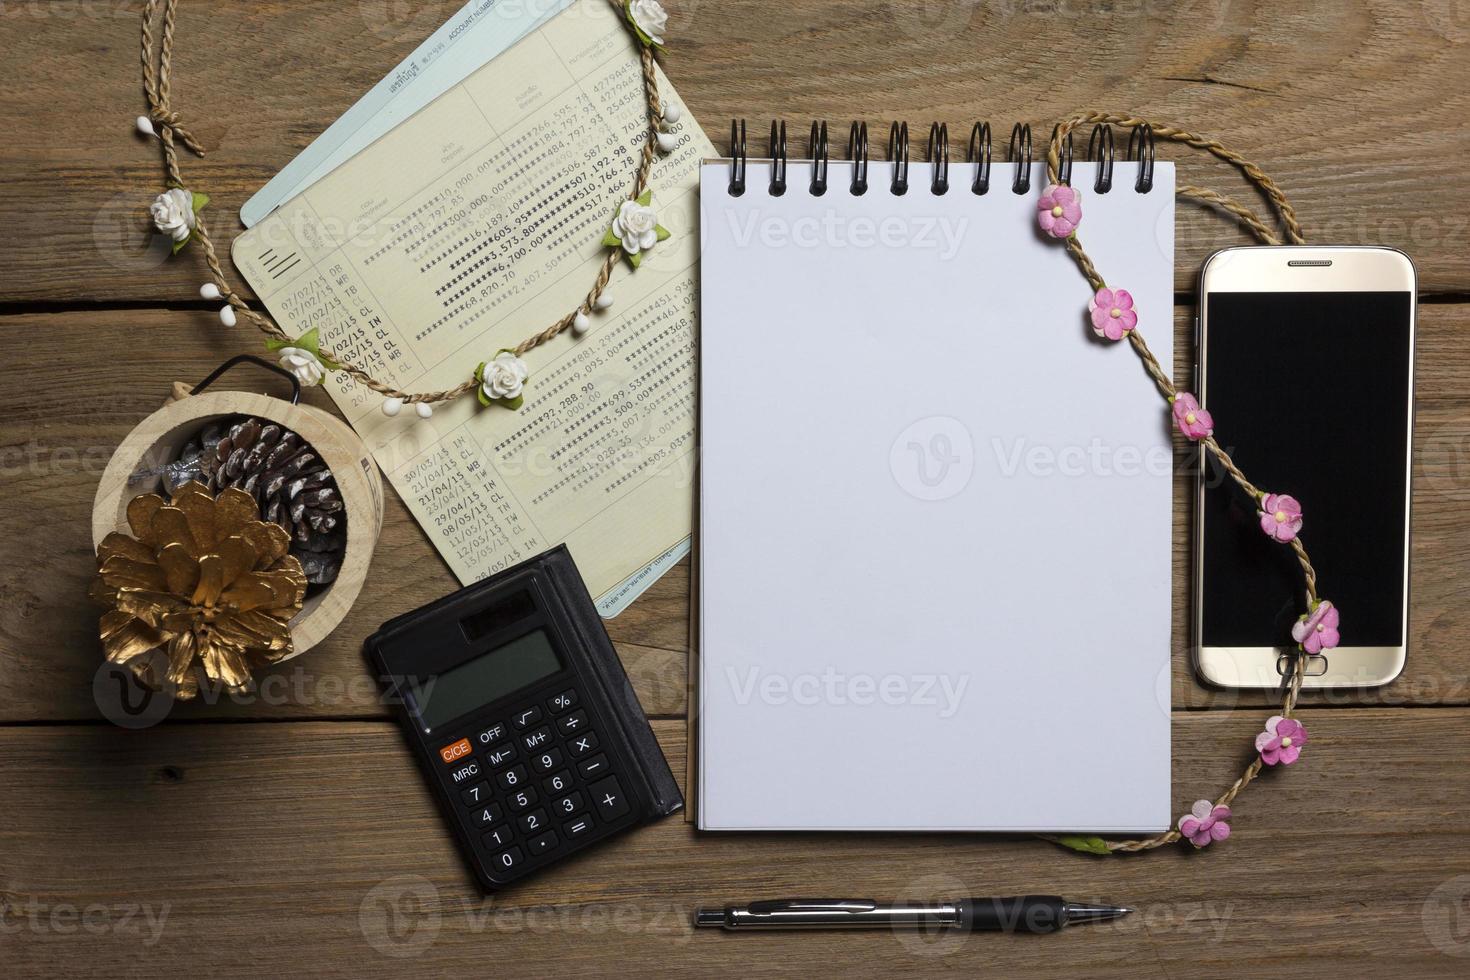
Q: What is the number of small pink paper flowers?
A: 7